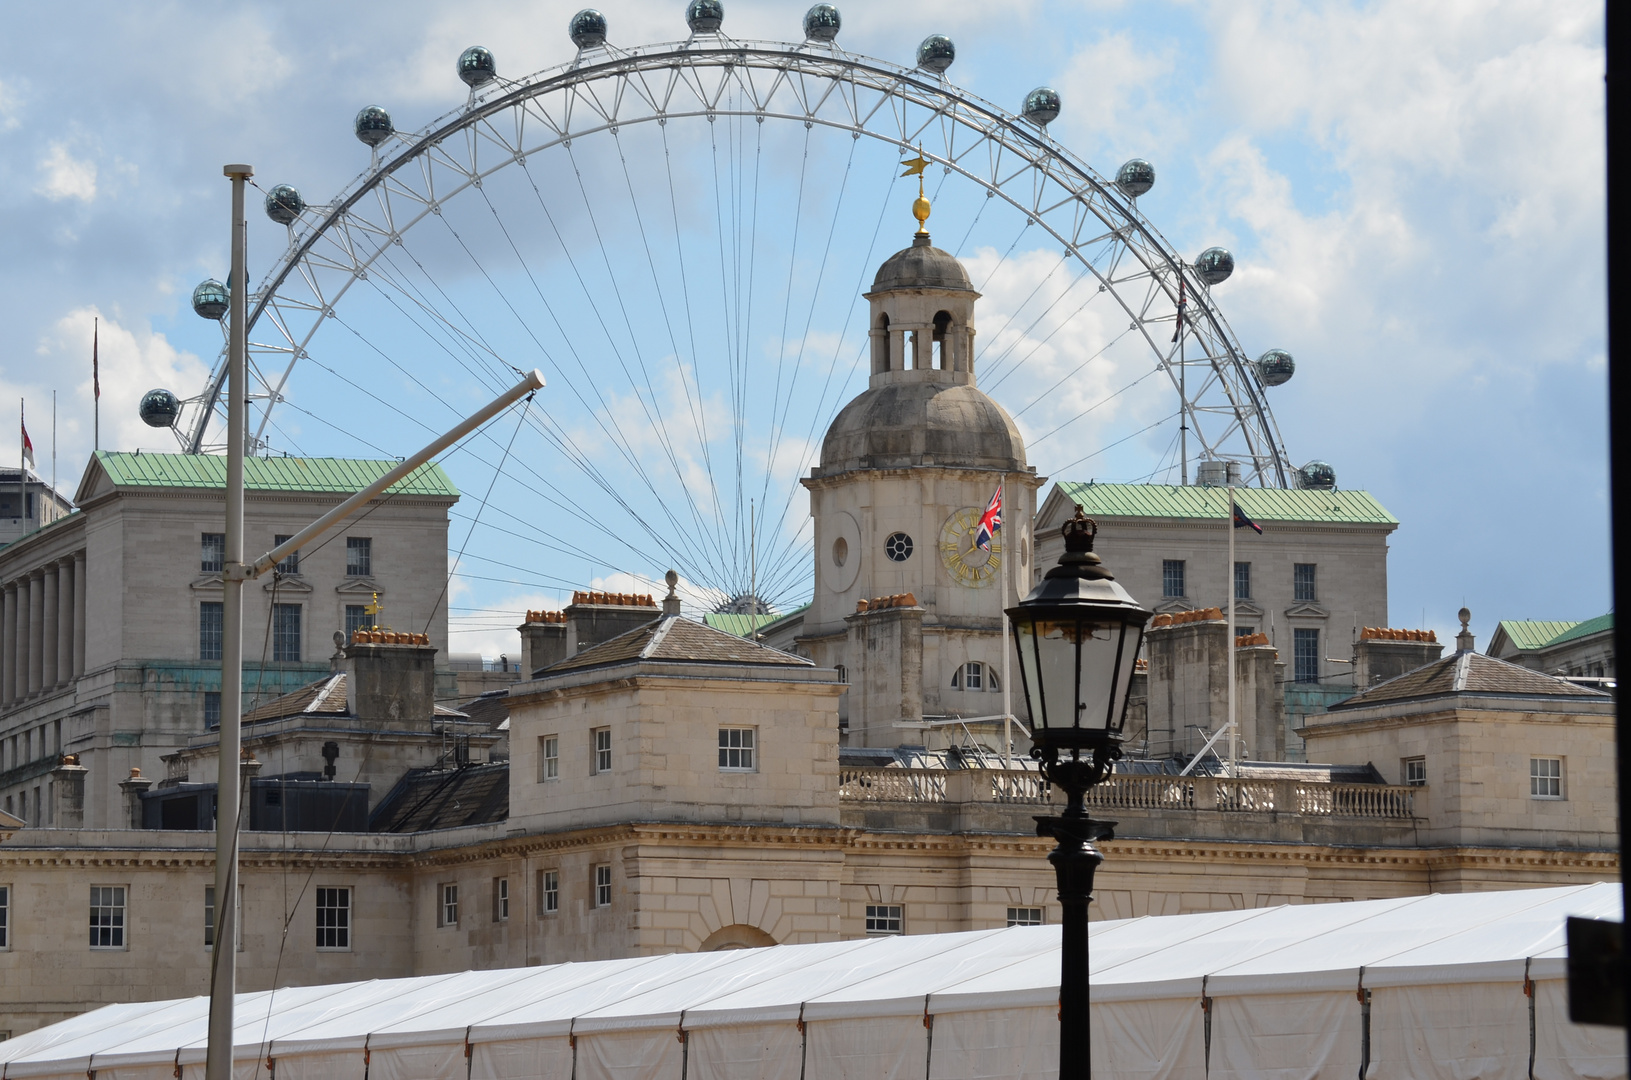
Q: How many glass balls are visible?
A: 14